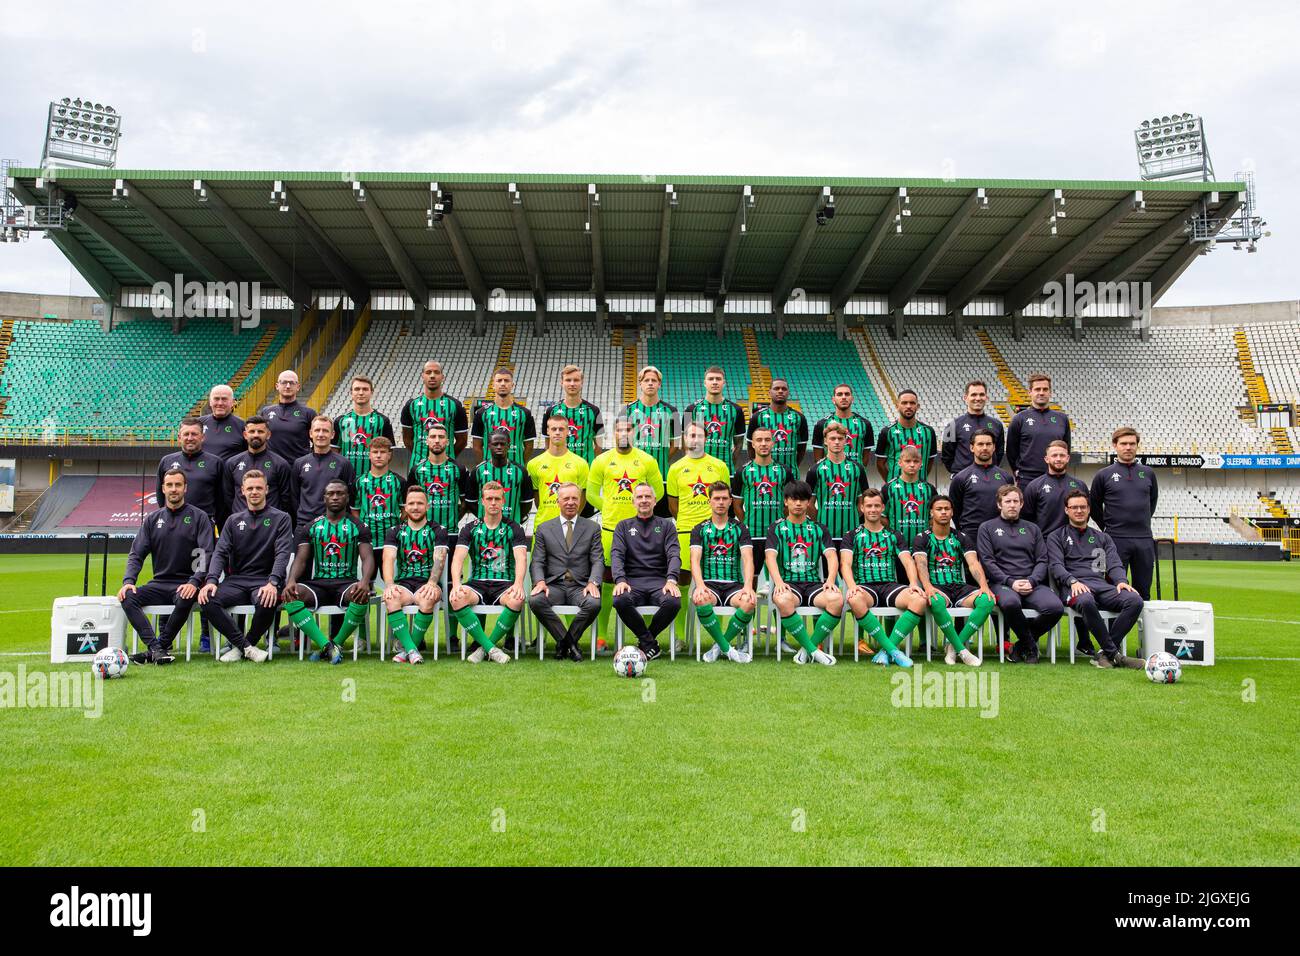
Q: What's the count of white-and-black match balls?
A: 3